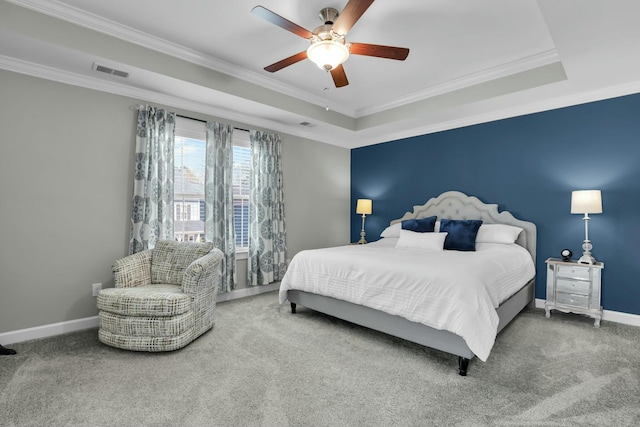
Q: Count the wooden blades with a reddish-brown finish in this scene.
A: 5